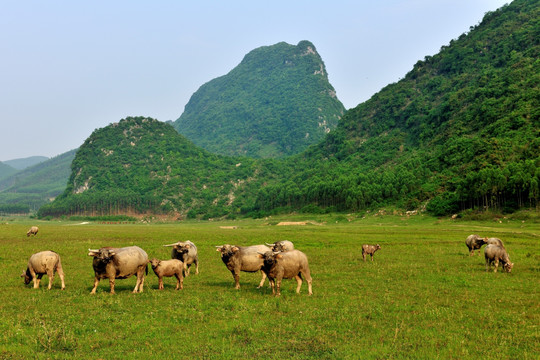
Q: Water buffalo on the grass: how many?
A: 12